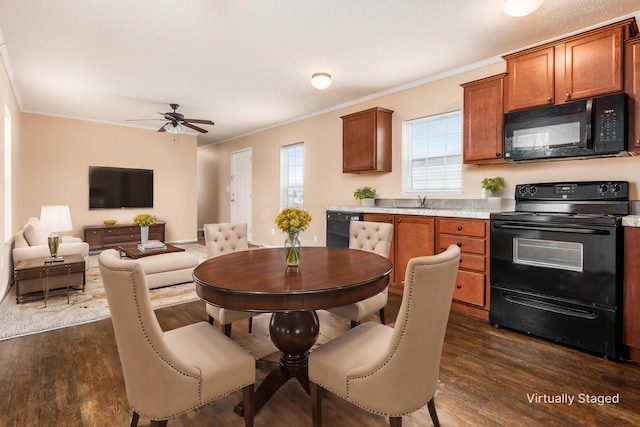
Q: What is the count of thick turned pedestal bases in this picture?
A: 1